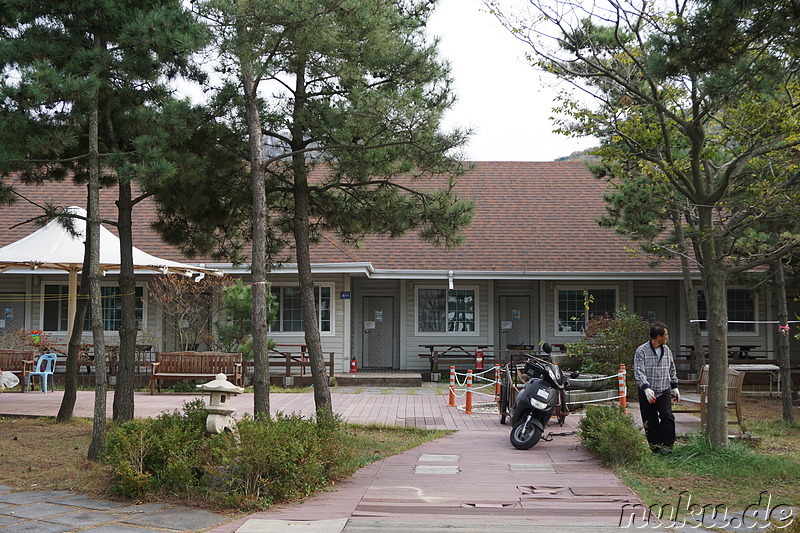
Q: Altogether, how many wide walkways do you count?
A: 1